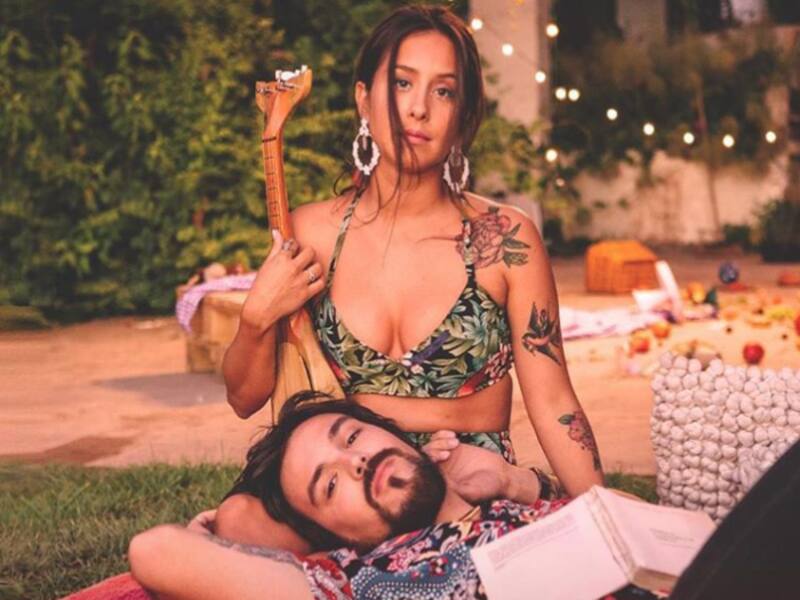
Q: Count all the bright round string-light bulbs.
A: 12